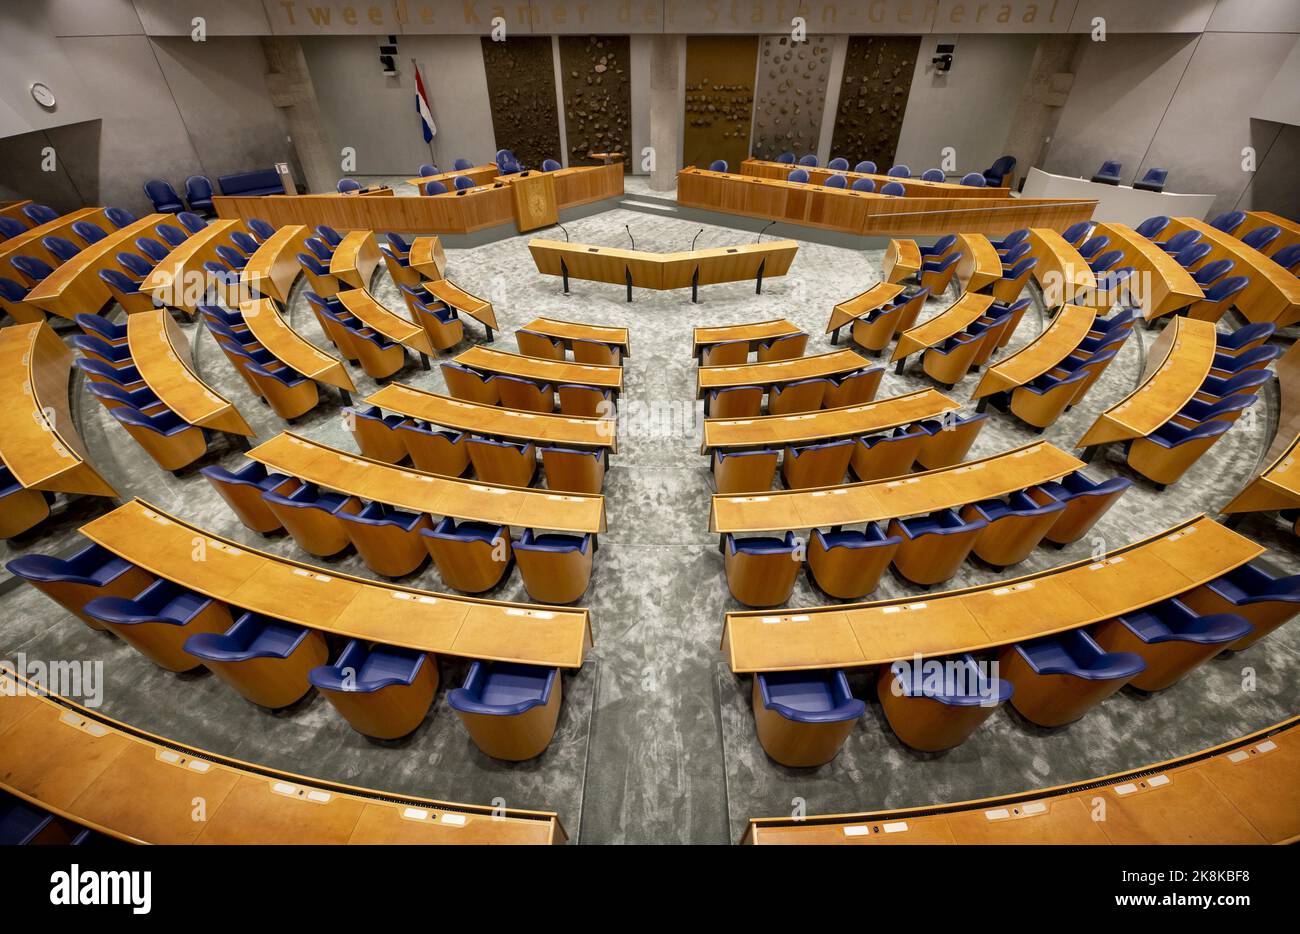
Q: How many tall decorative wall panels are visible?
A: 5